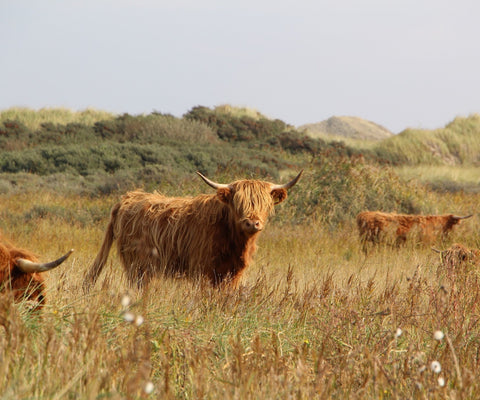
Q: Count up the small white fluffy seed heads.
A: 8